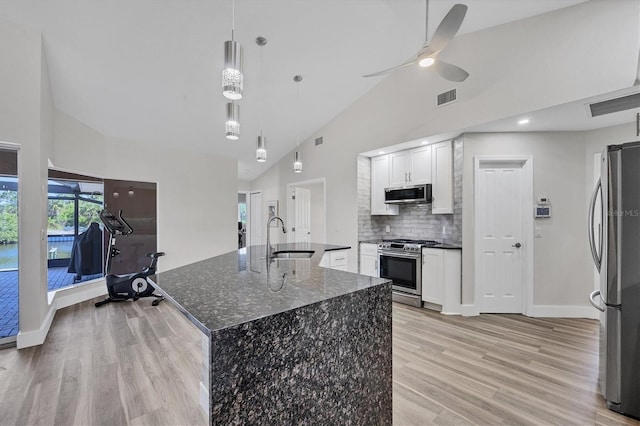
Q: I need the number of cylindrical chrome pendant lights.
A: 4